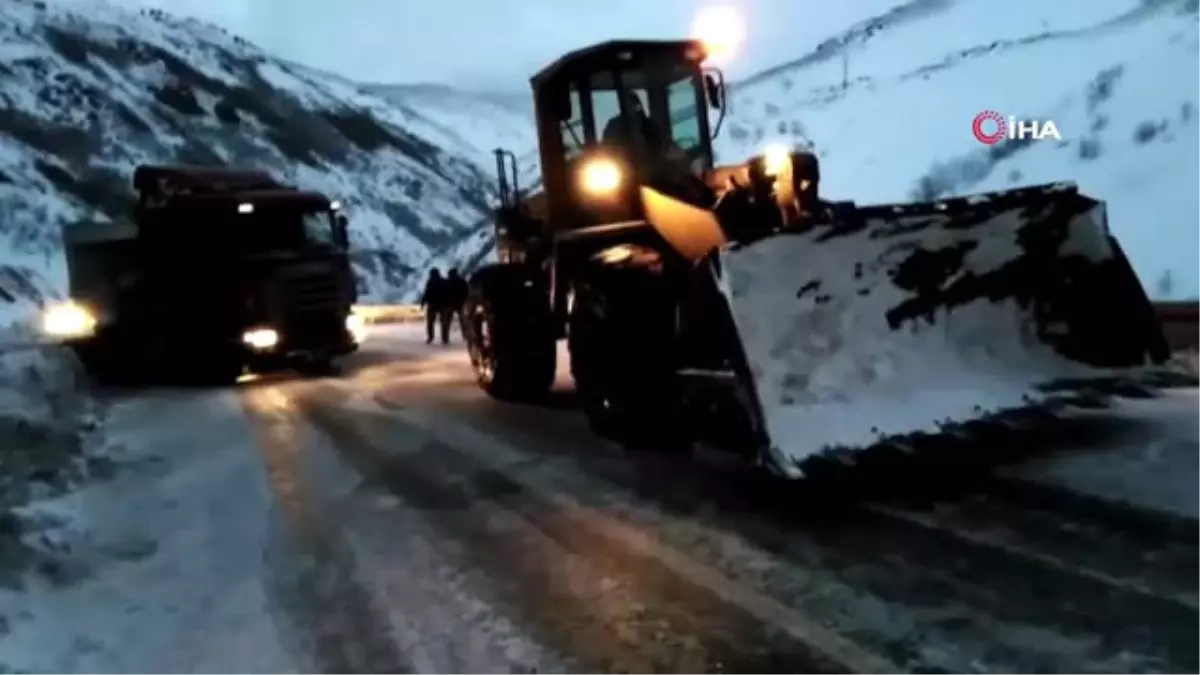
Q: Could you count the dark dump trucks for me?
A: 1